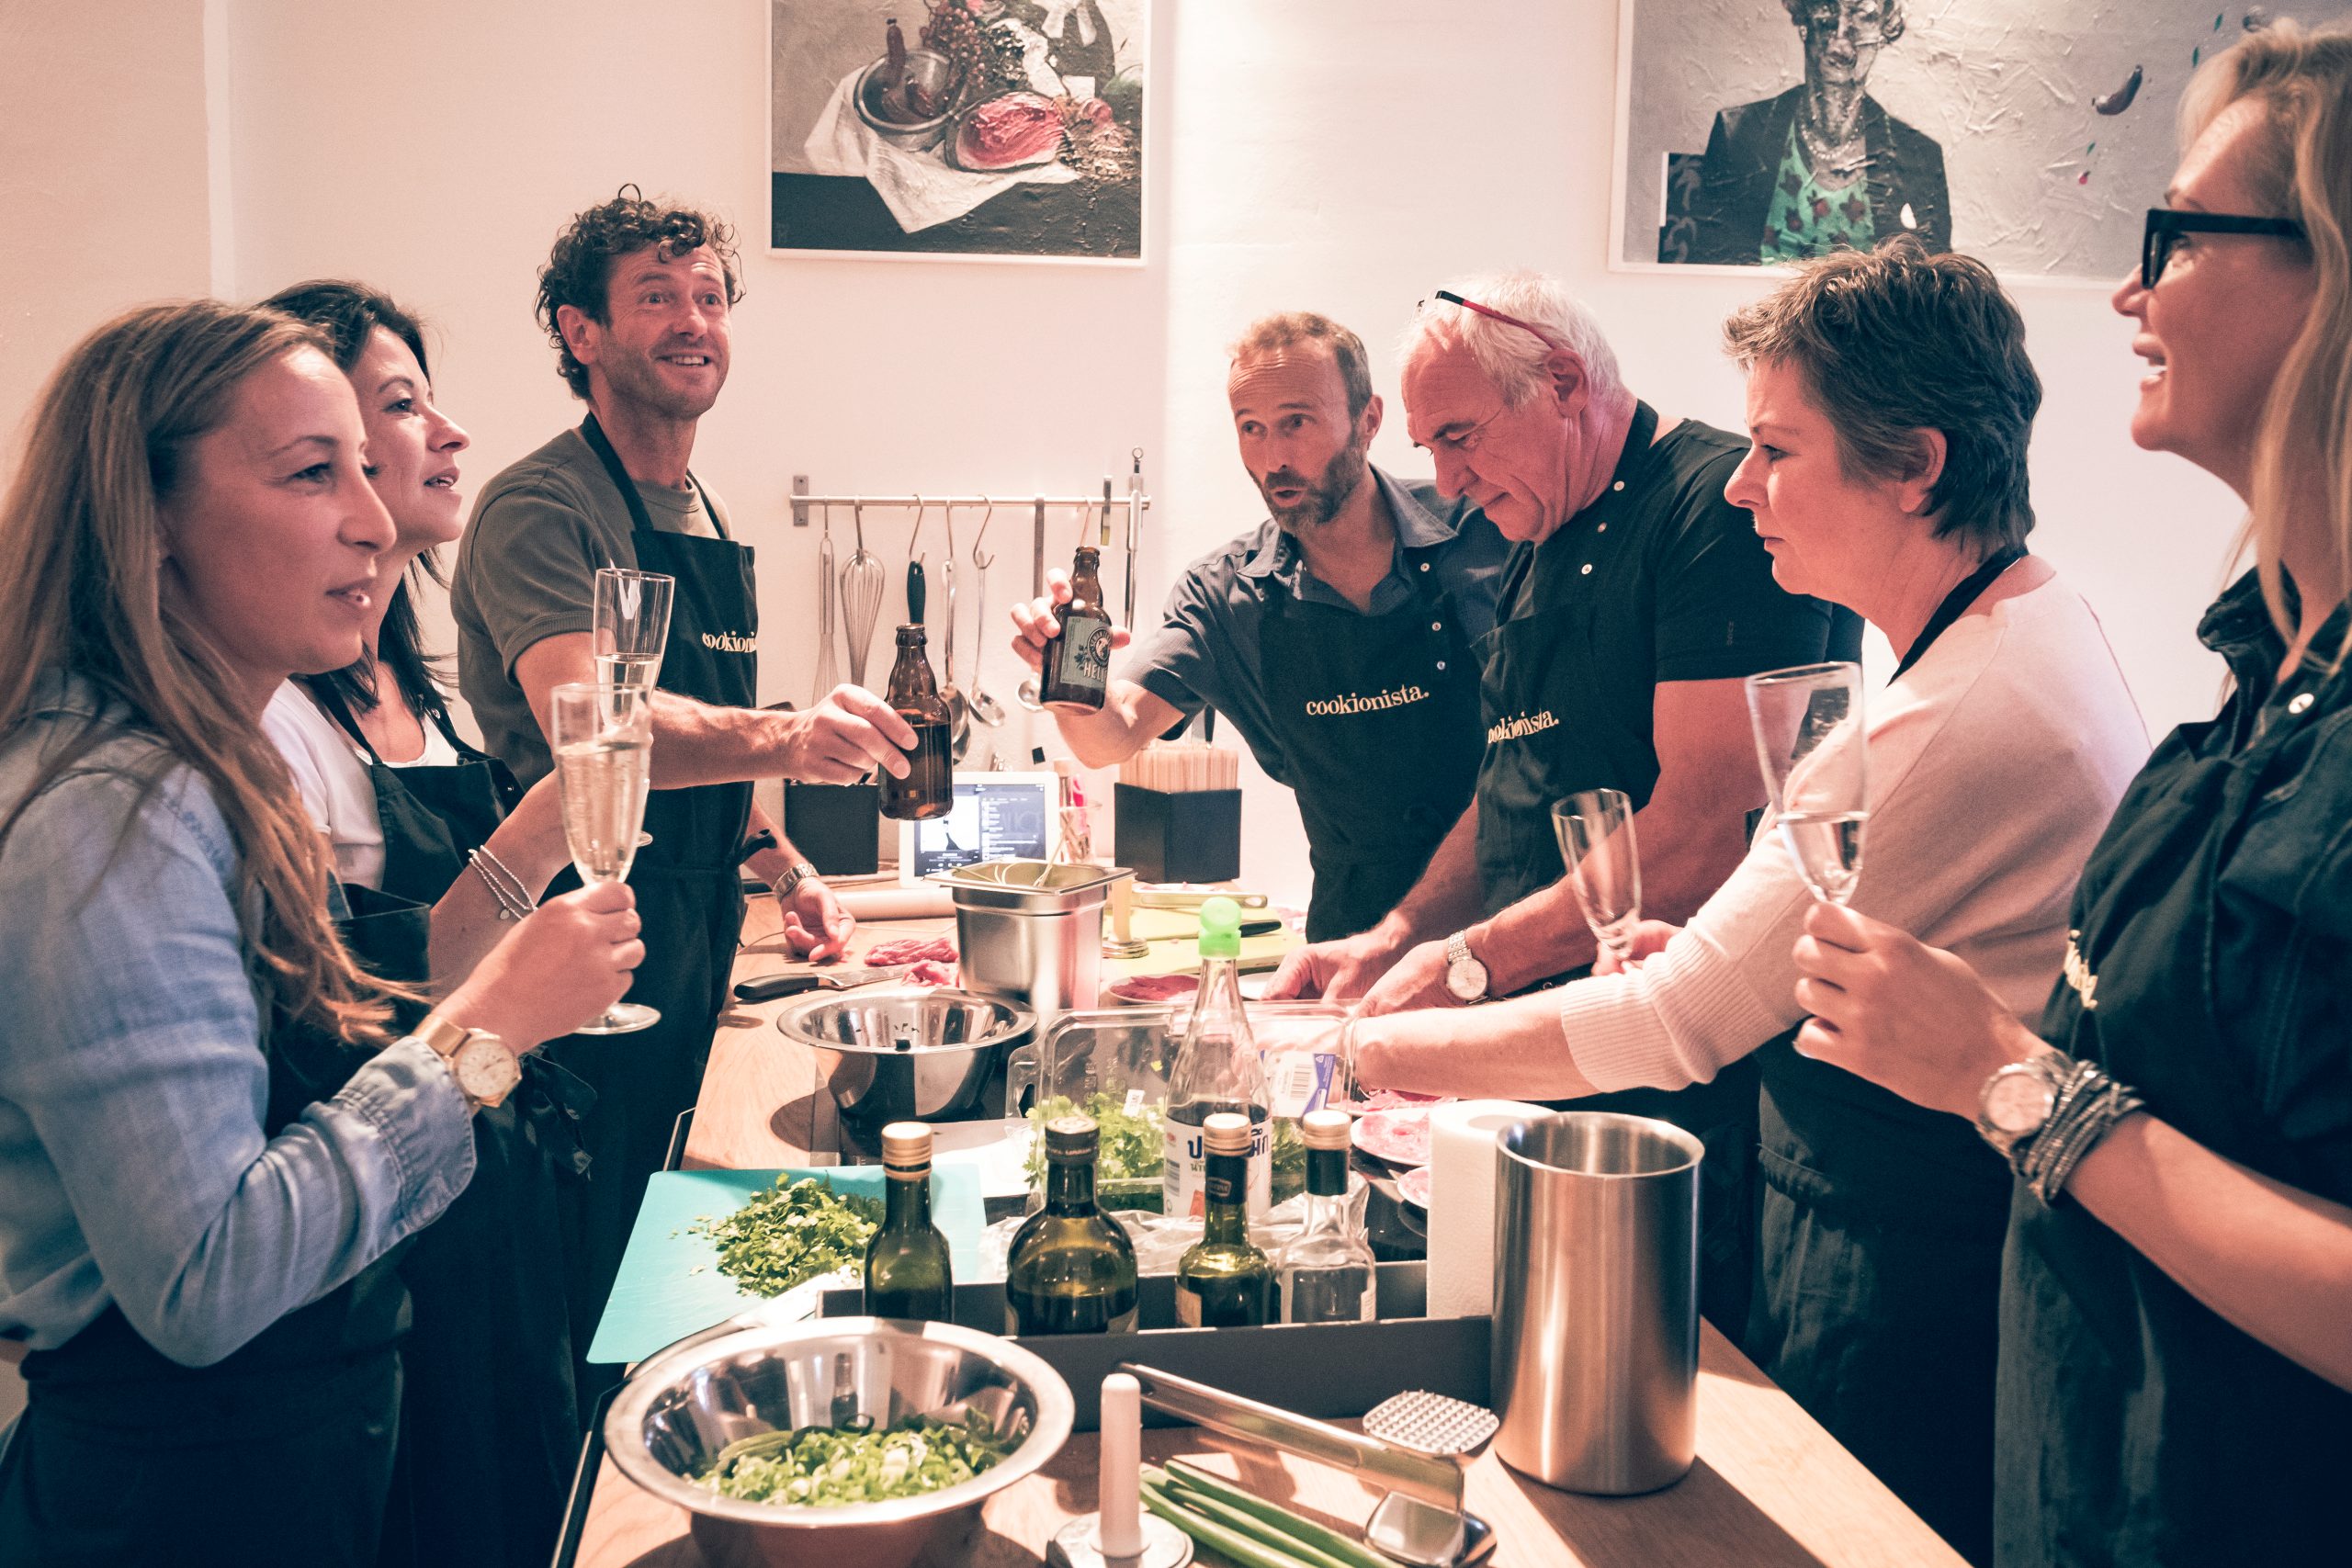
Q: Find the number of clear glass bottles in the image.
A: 2